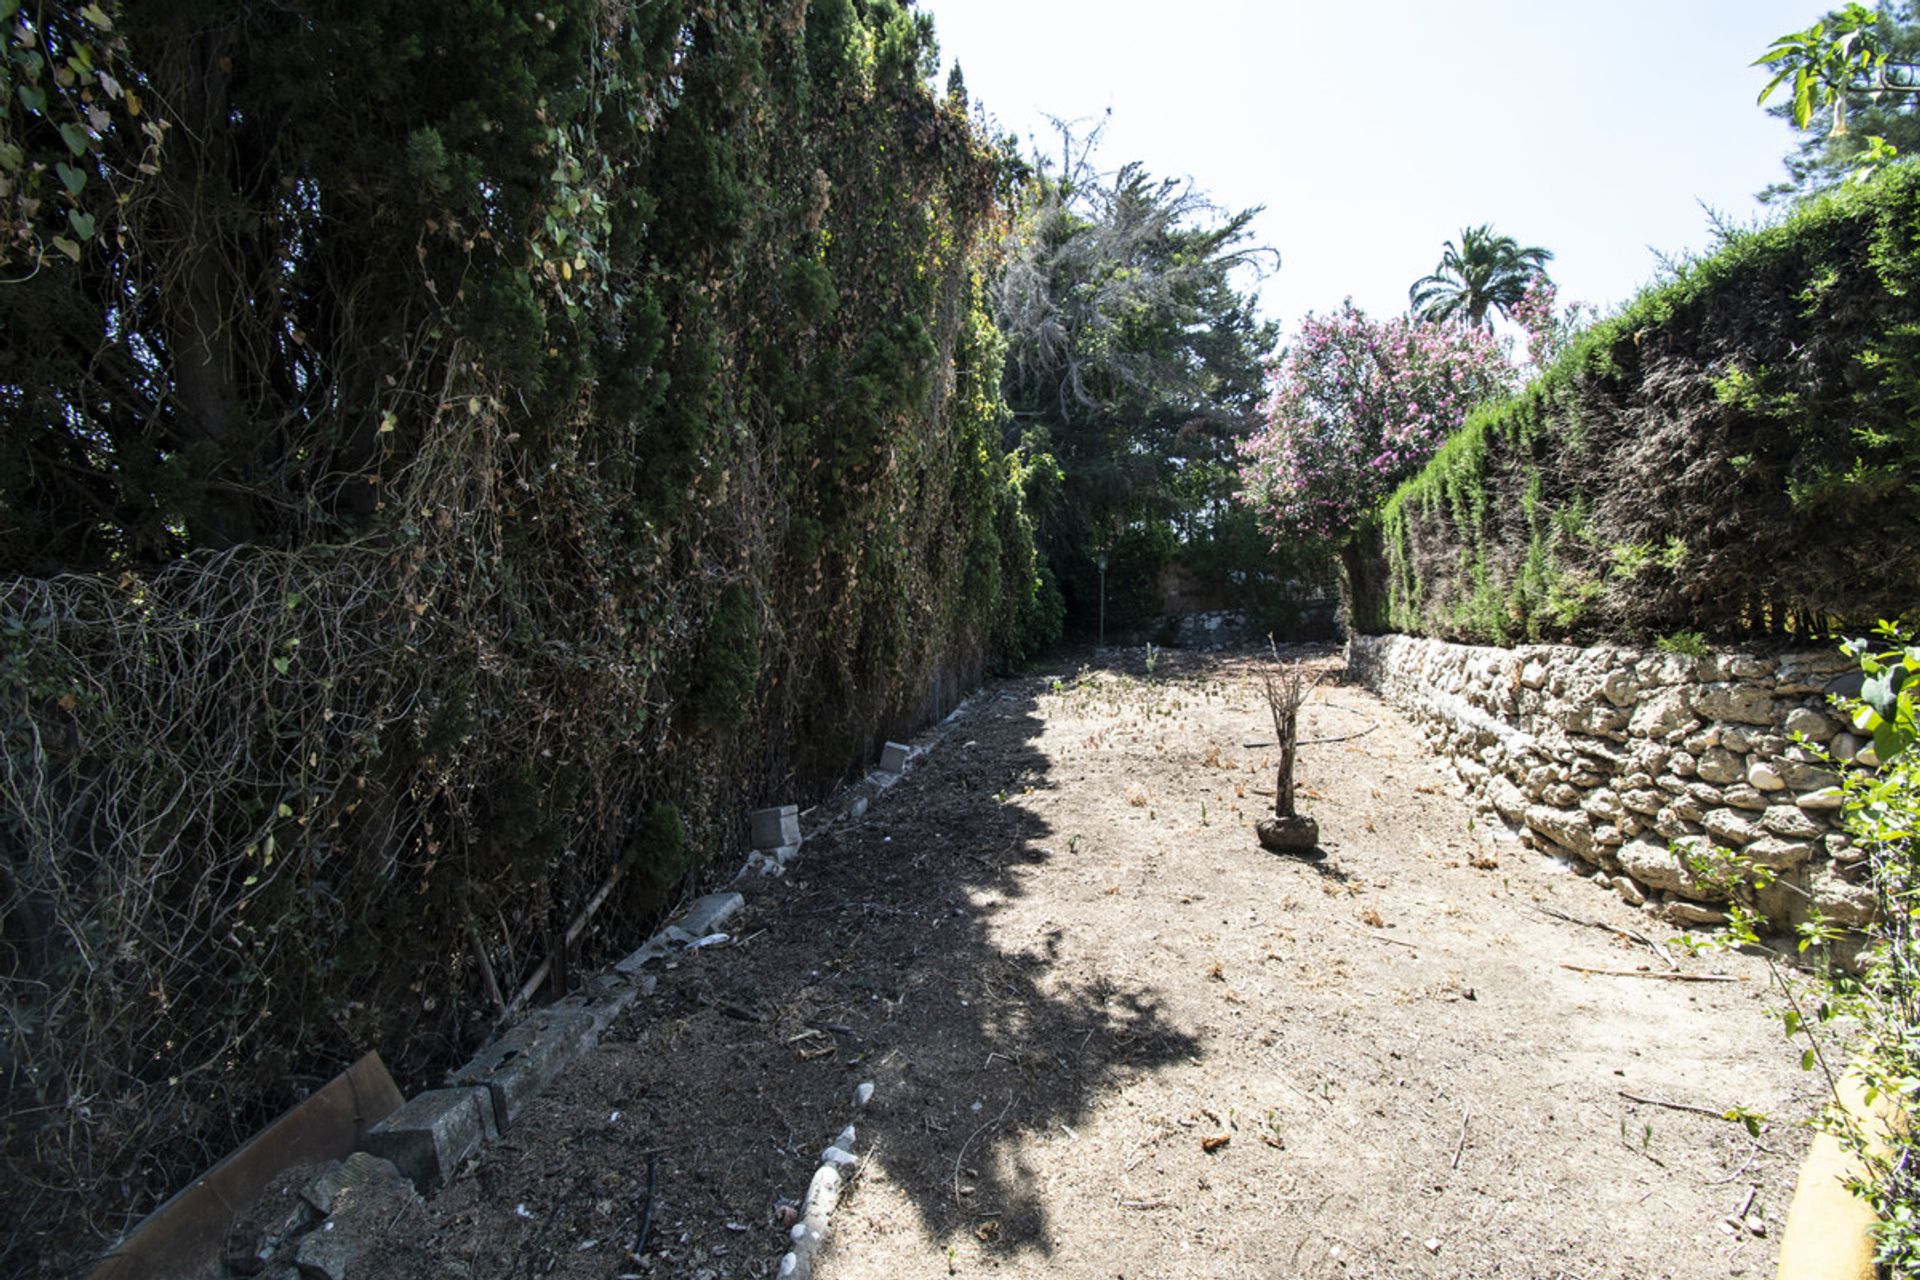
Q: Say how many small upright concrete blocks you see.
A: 2